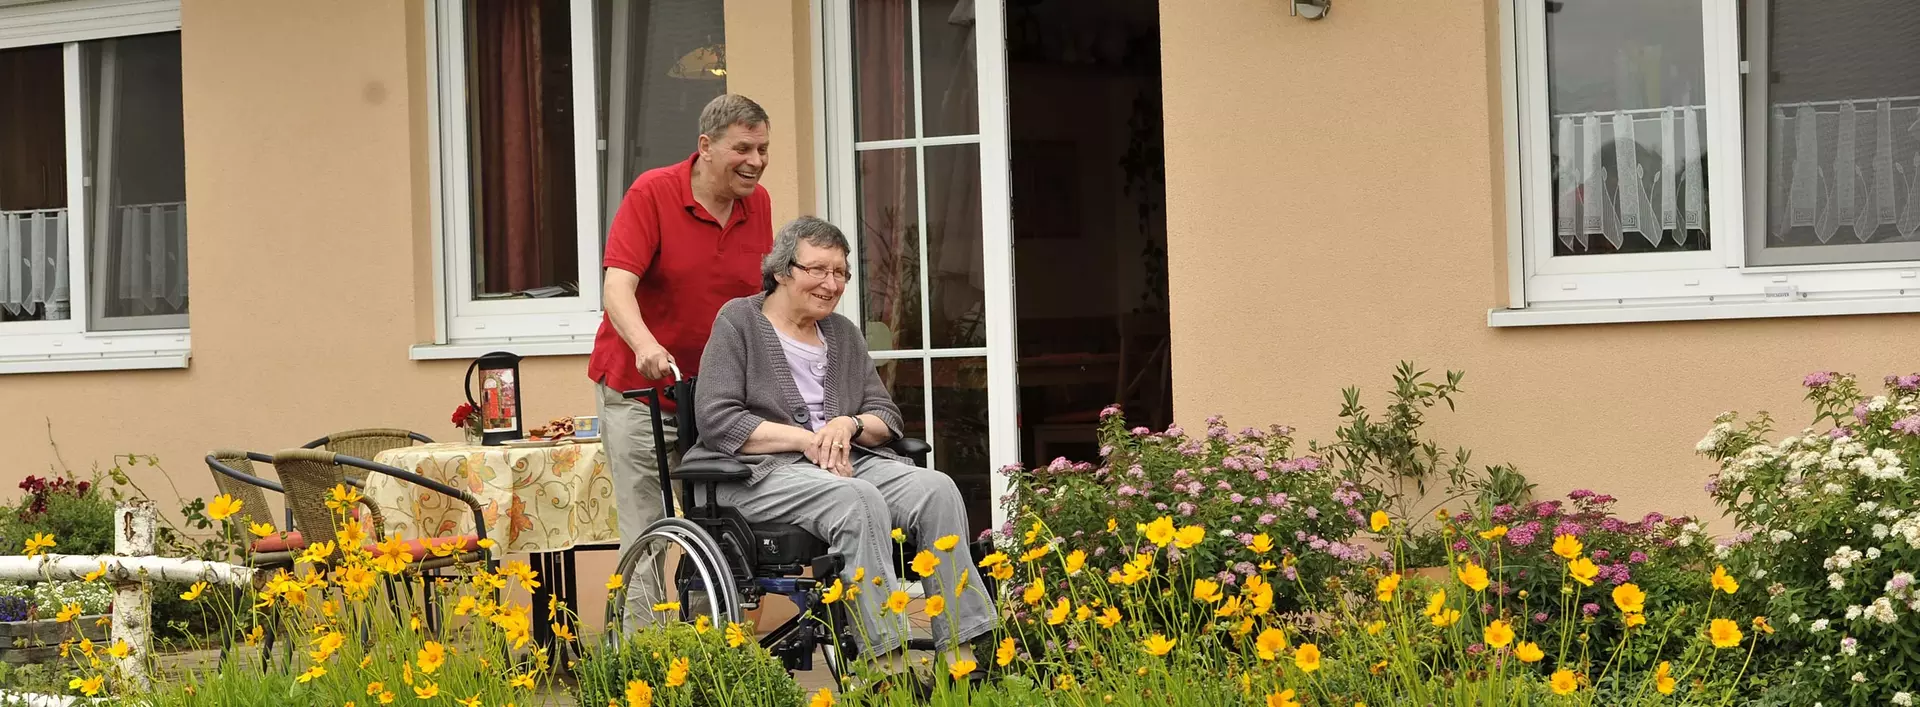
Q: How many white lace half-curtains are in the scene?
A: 4